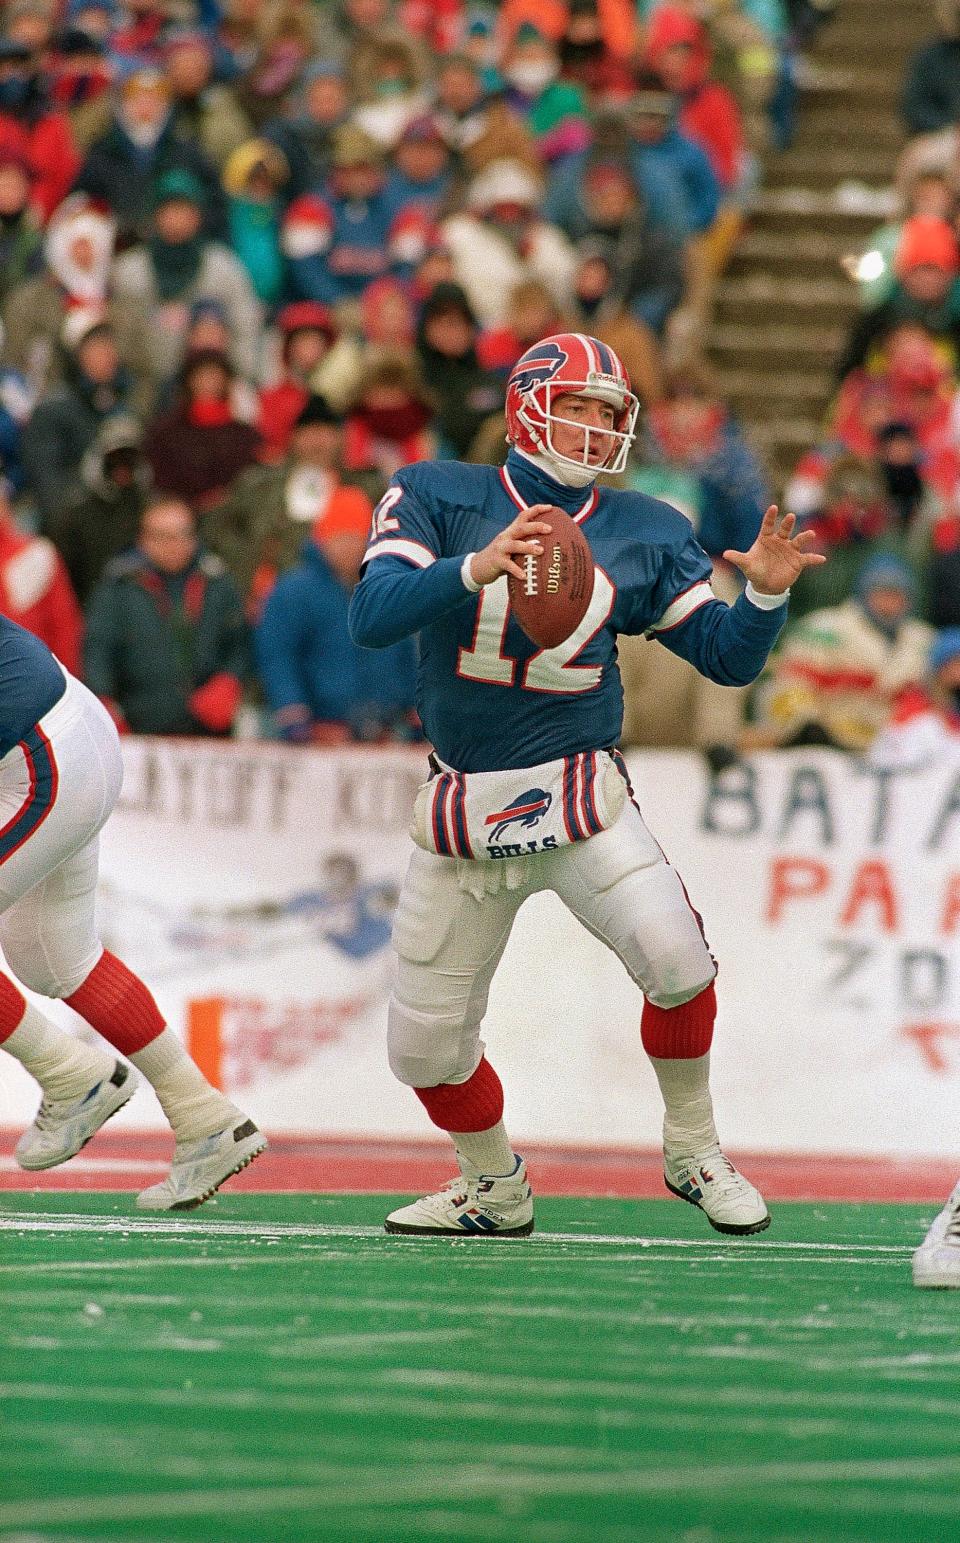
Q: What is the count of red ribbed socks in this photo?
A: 4